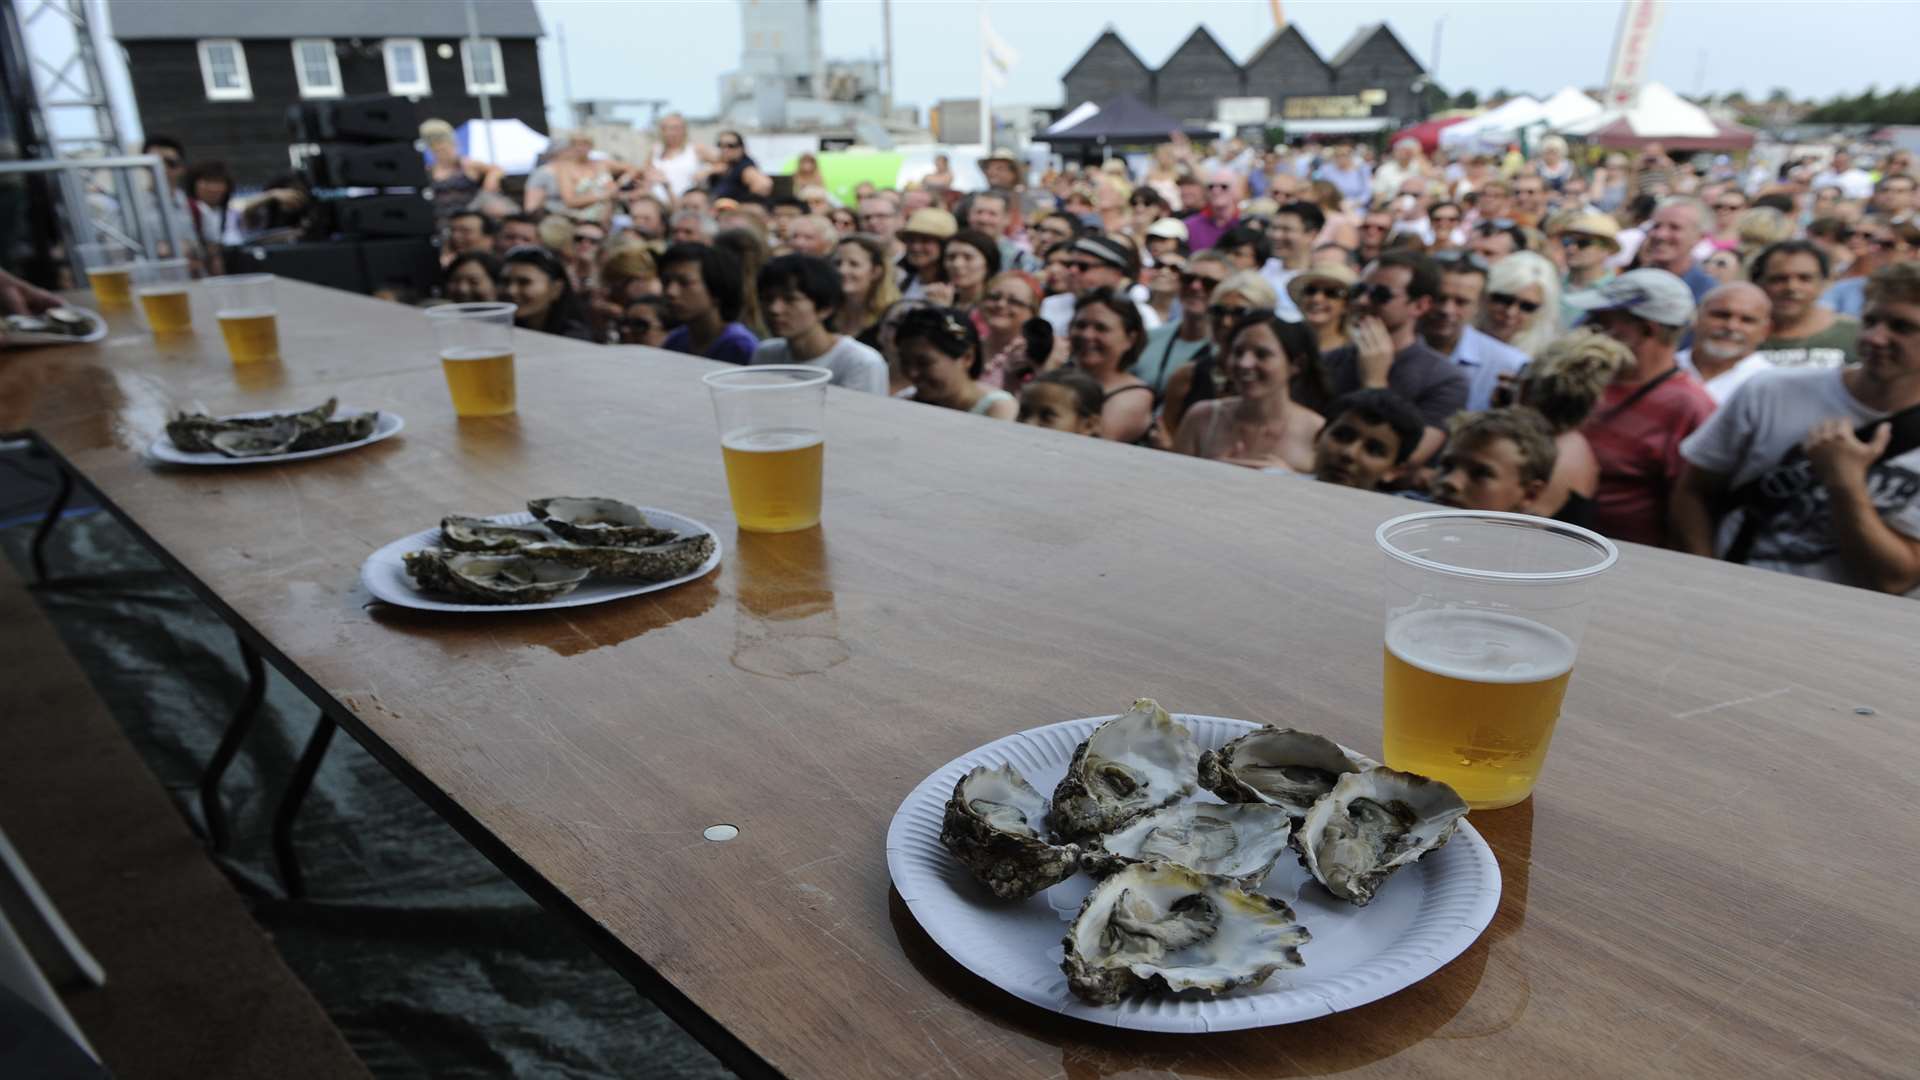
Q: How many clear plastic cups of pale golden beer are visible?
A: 6